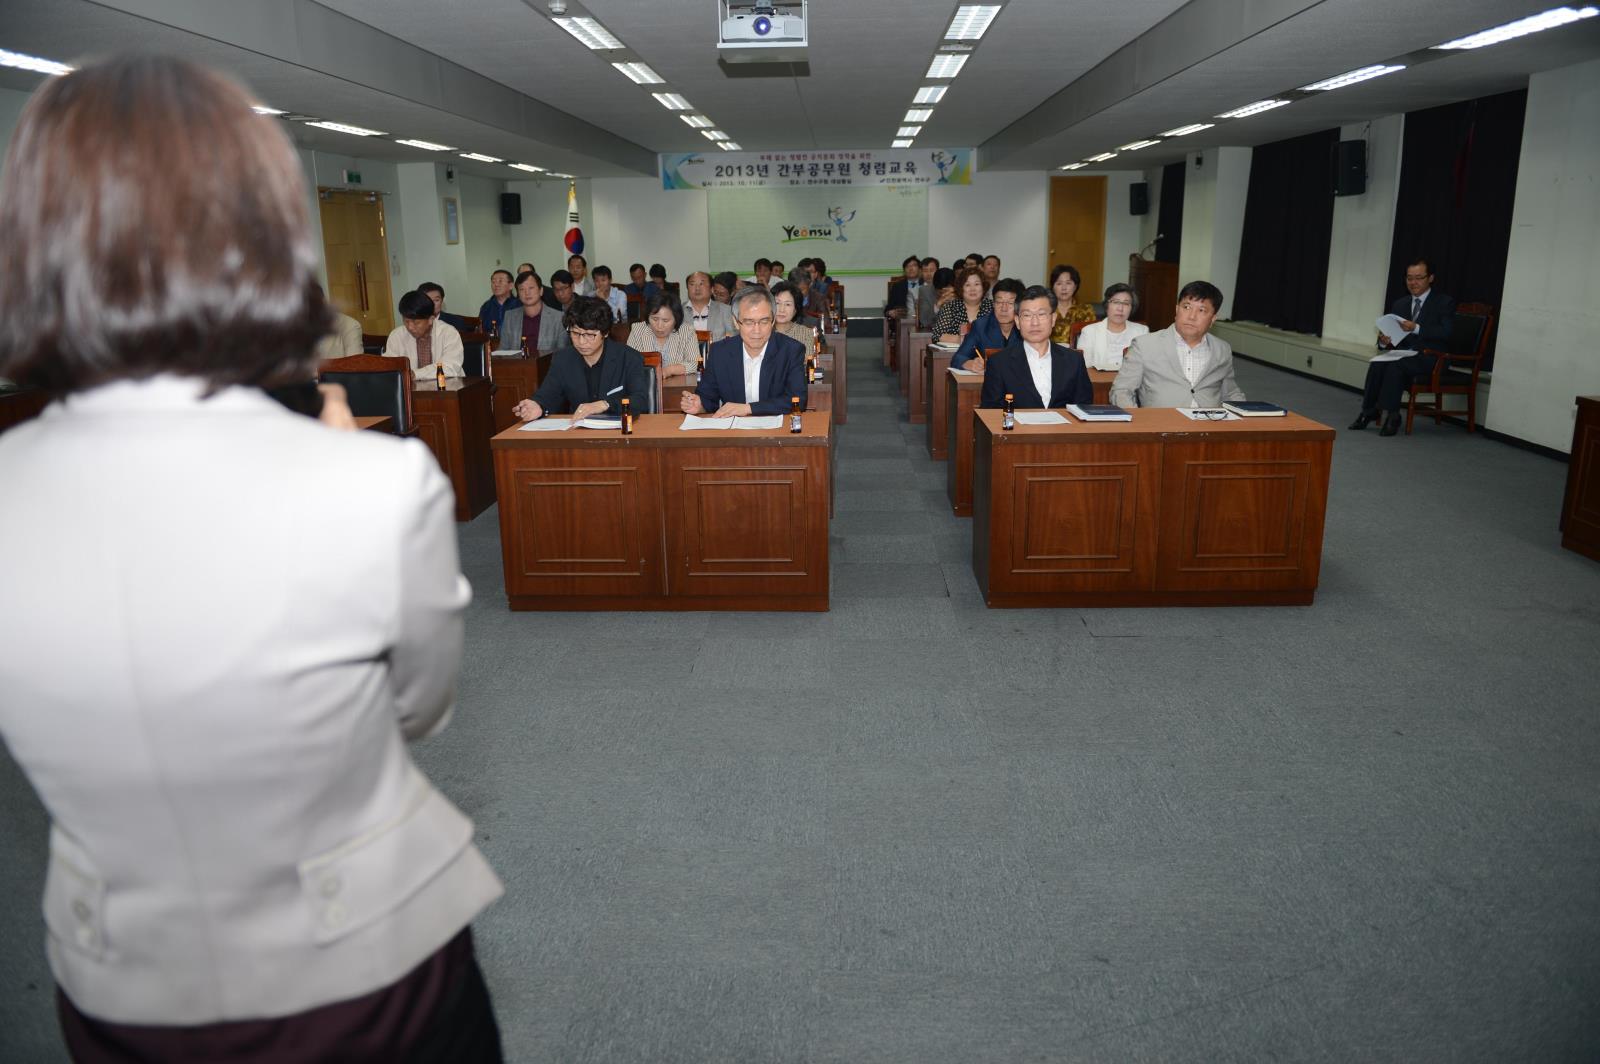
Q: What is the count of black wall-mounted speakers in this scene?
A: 3